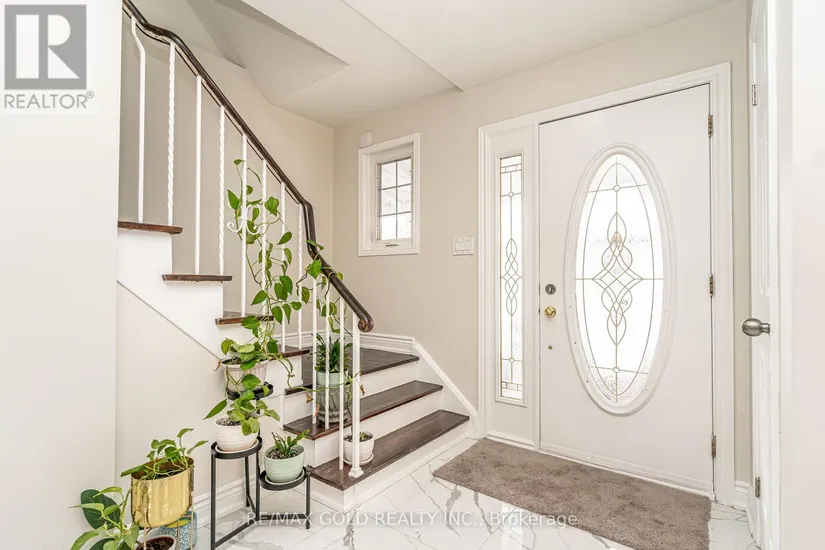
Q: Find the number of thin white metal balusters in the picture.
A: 11